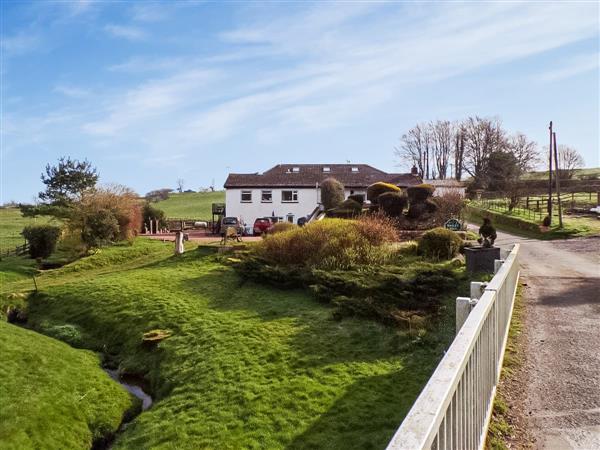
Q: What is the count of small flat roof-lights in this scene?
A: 3